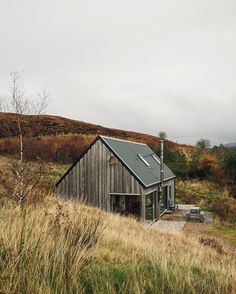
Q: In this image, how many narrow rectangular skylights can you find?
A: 2